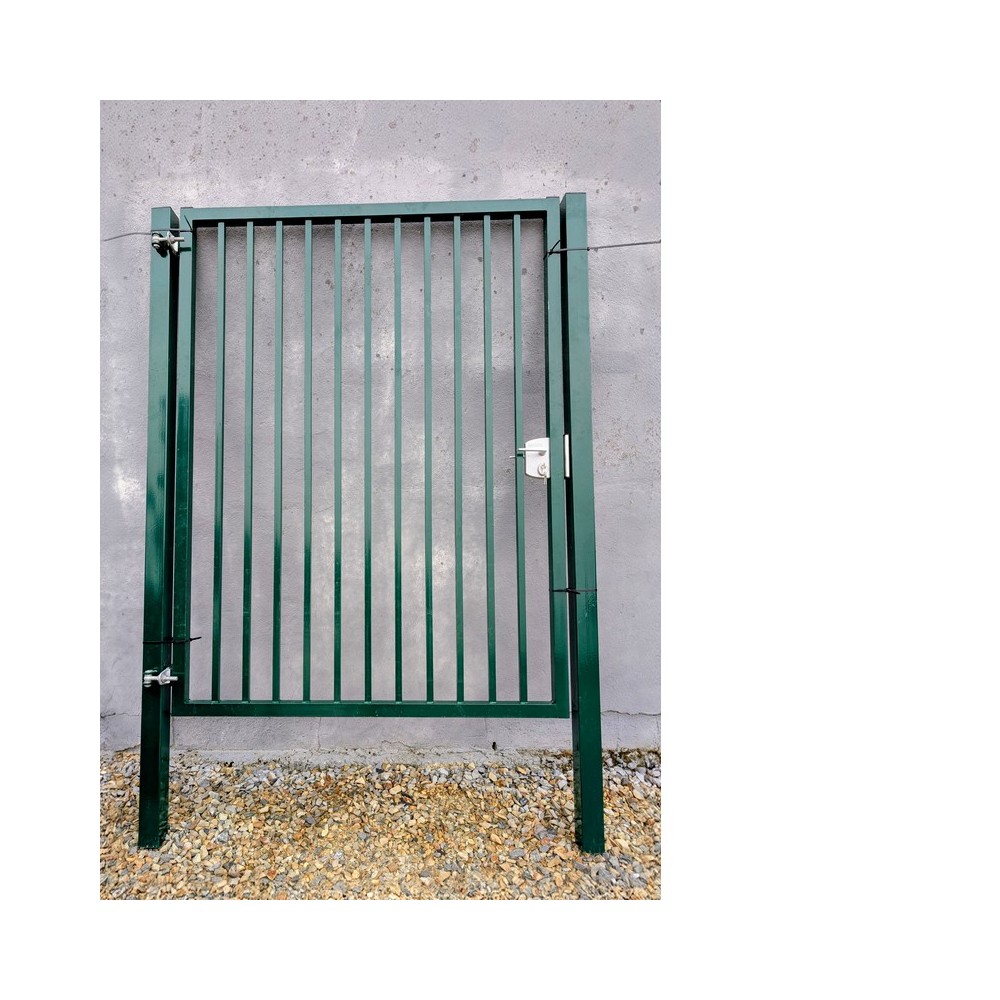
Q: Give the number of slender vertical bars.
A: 11